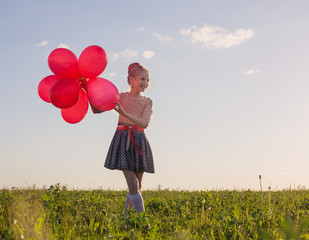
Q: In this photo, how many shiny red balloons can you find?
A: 6